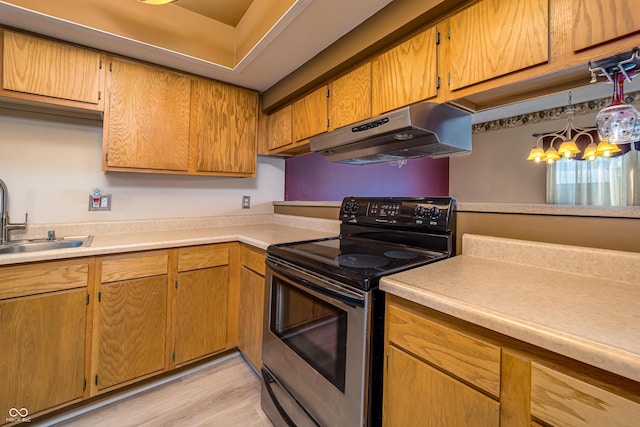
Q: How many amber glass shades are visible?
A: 5